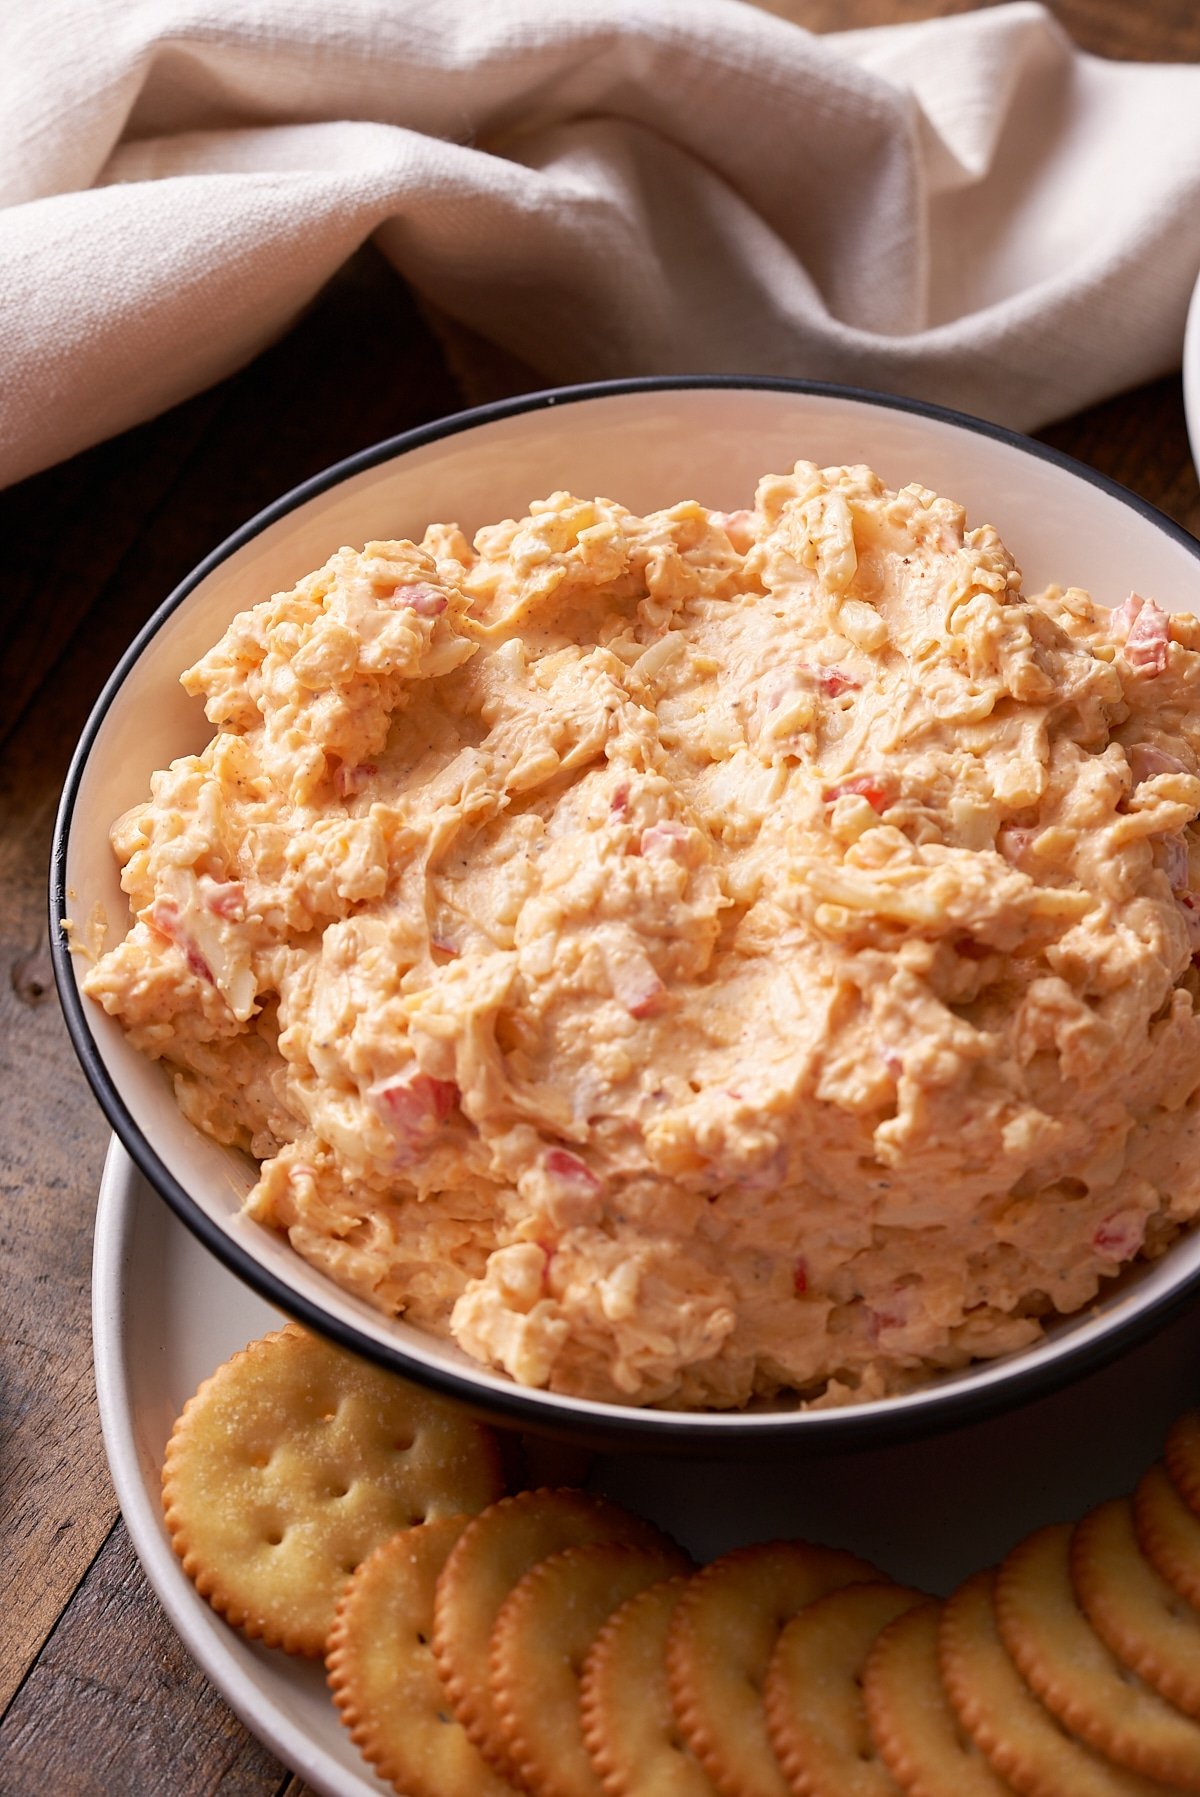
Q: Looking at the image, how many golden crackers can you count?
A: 13